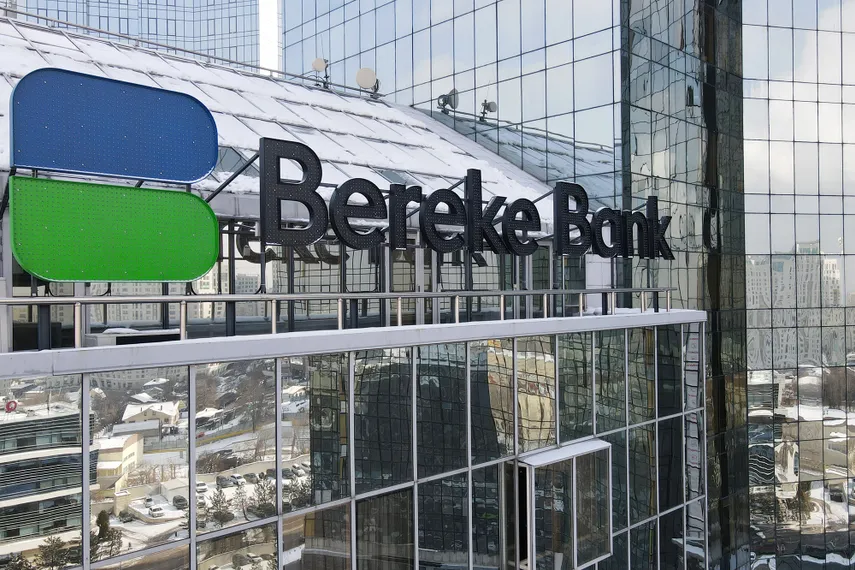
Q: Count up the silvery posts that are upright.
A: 12